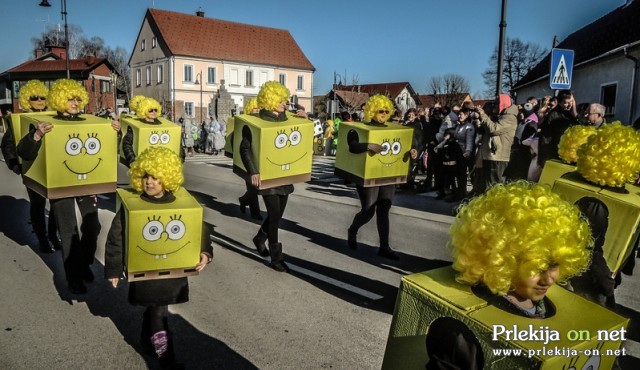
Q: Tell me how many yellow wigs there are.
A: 11